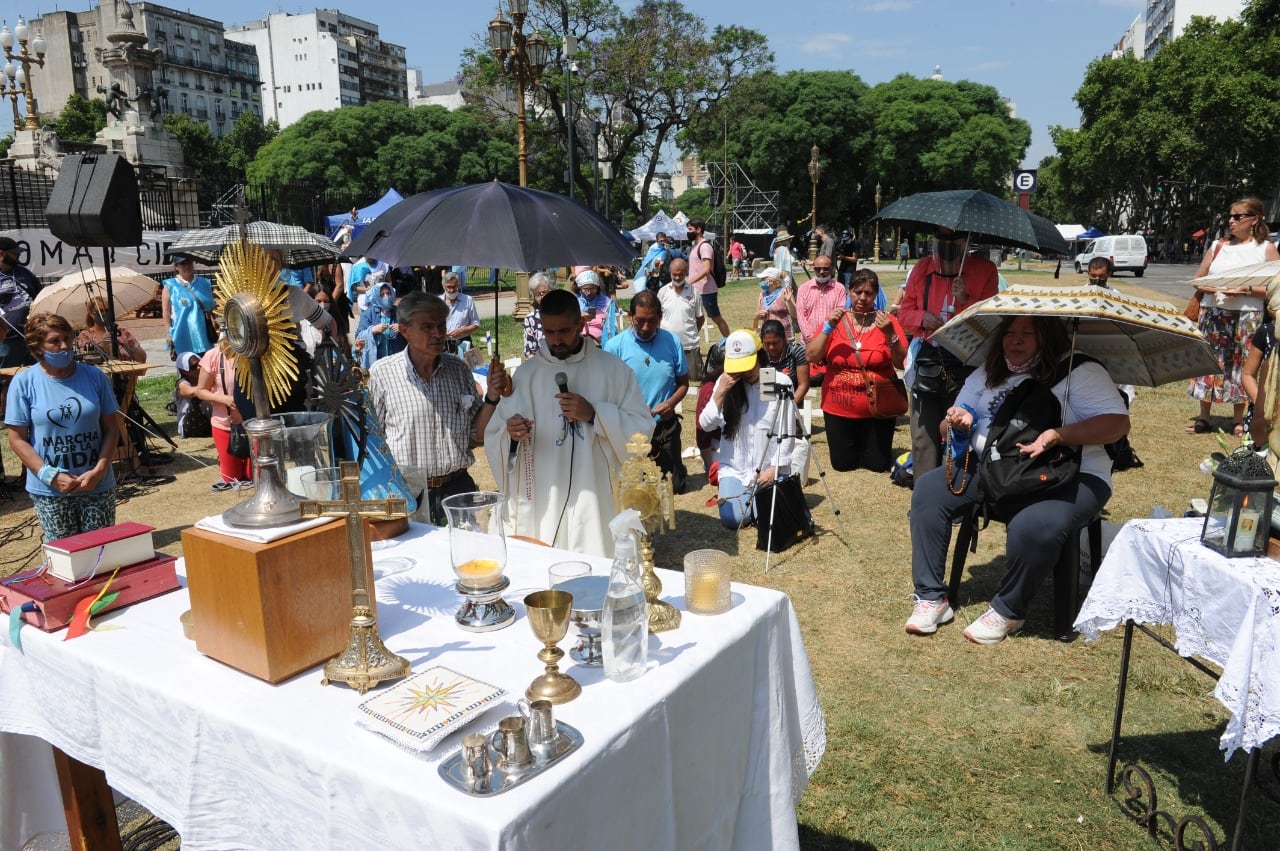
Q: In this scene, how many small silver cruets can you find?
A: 3